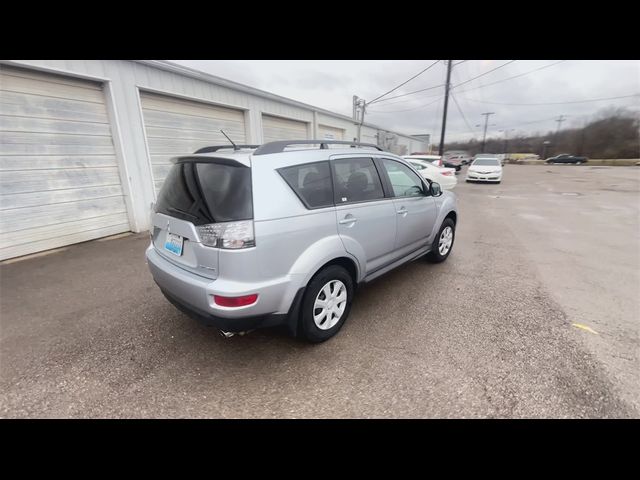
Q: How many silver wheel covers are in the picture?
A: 2